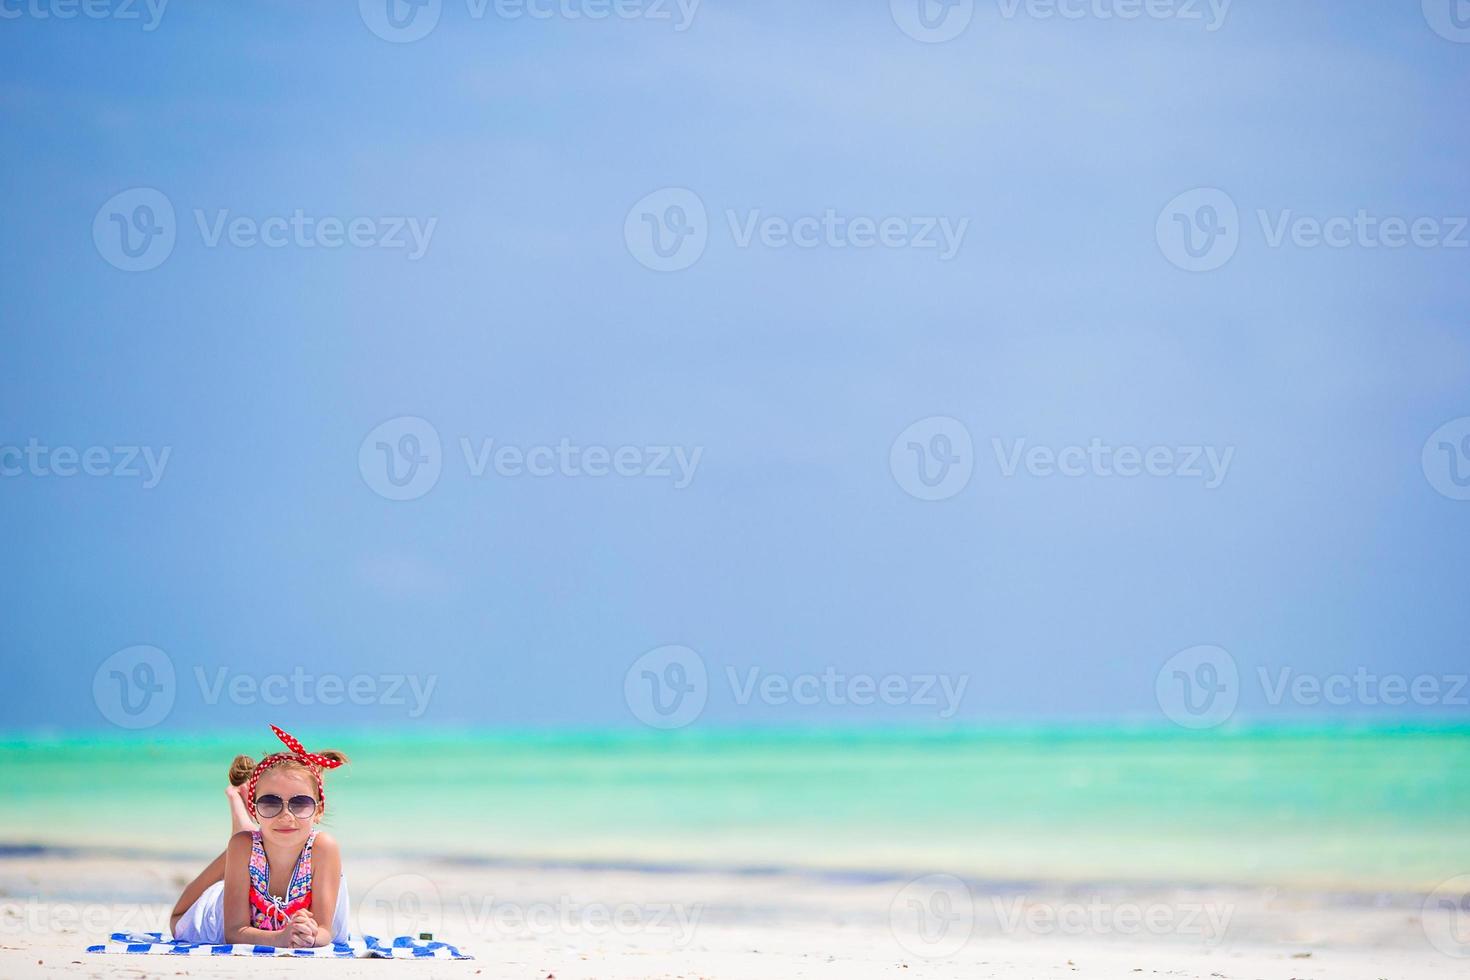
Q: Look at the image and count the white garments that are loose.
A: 1